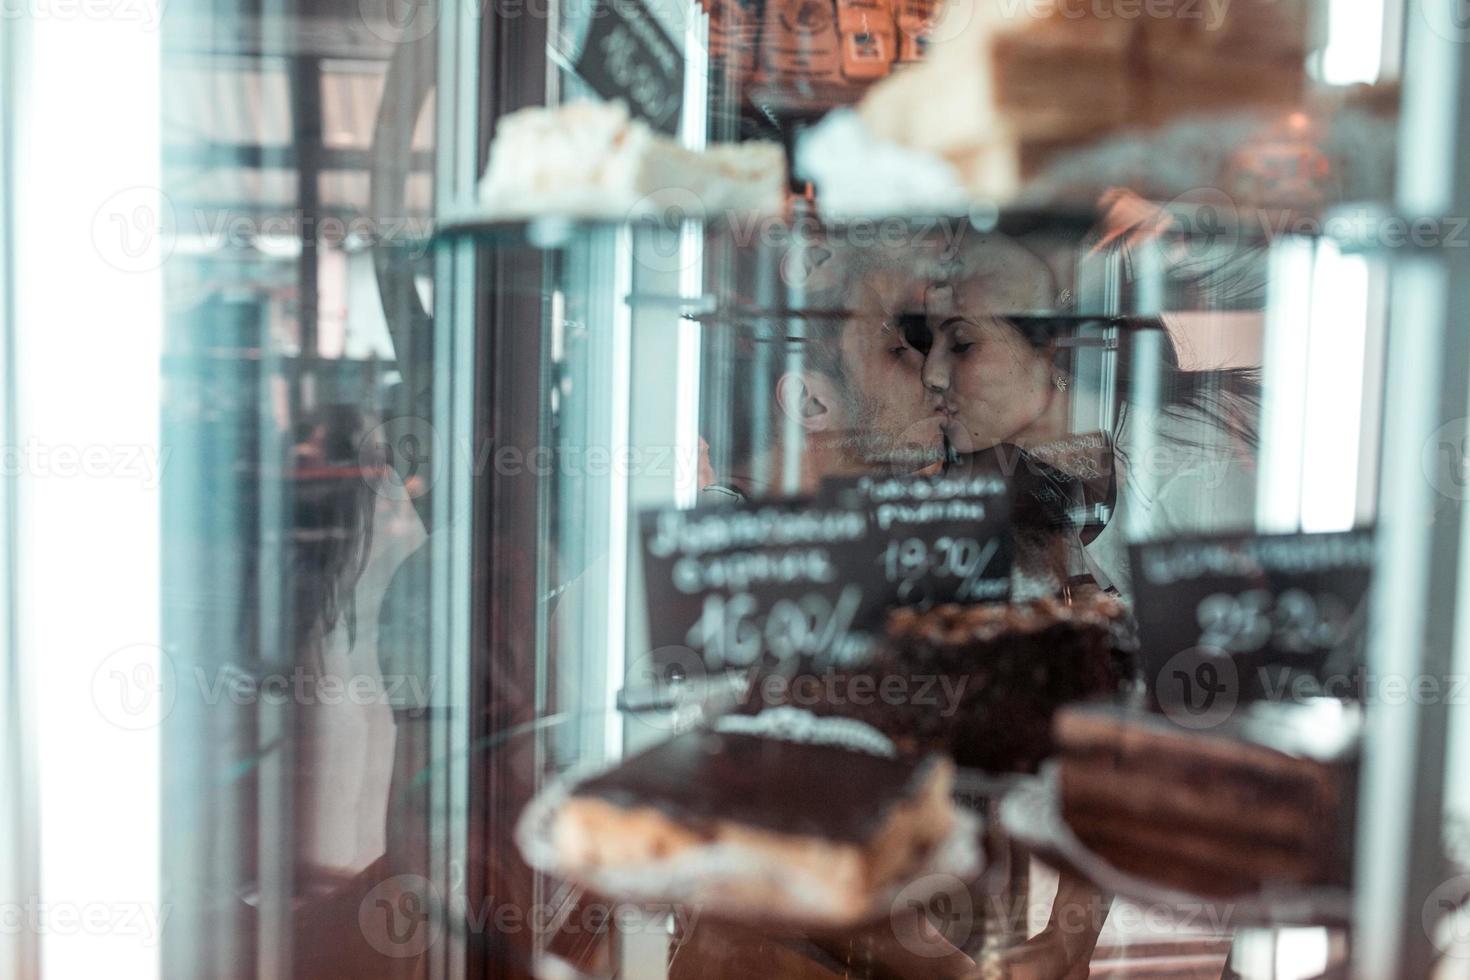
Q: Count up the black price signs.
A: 4